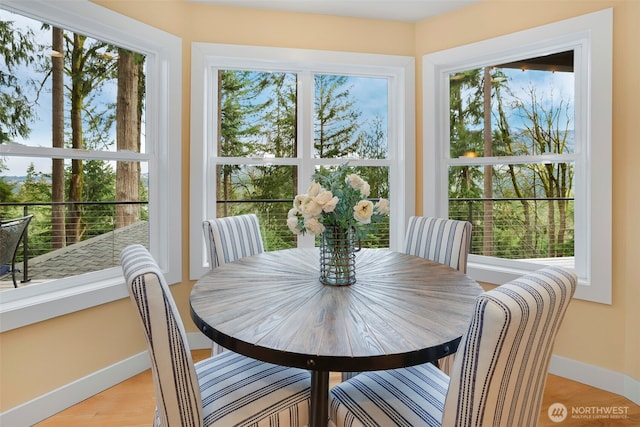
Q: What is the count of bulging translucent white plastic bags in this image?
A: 0